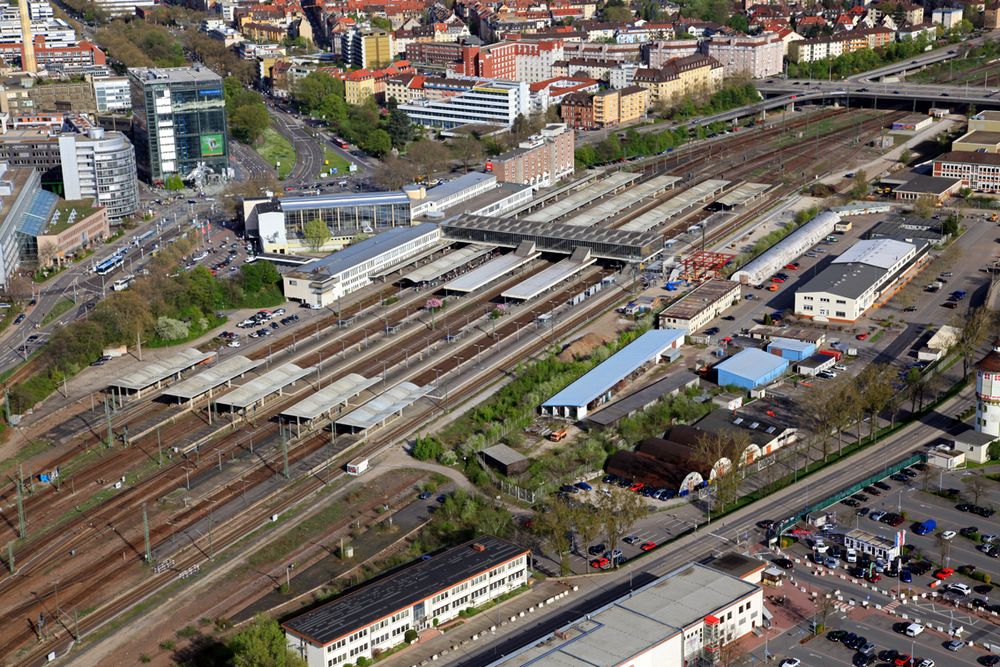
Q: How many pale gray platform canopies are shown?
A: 12